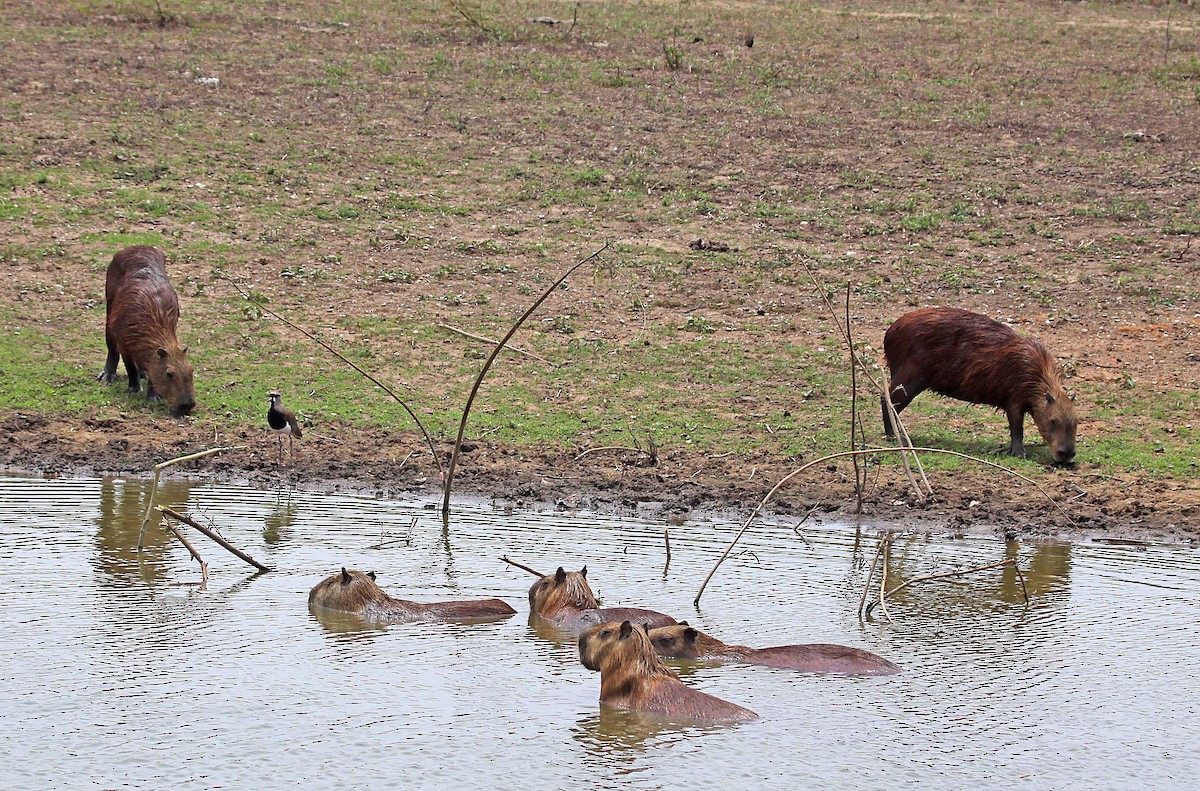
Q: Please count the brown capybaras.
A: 6